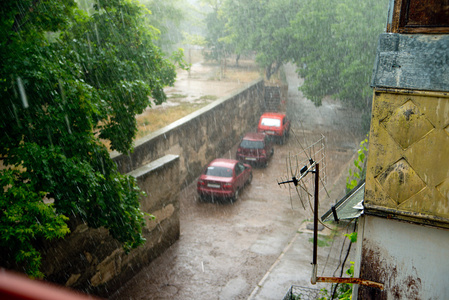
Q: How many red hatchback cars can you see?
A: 2